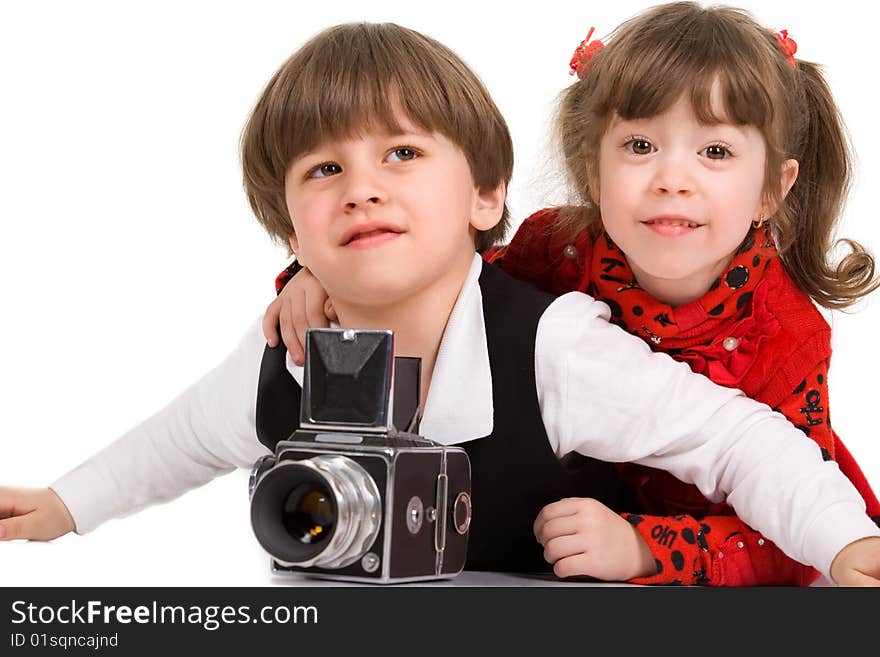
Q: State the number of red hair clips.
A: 2